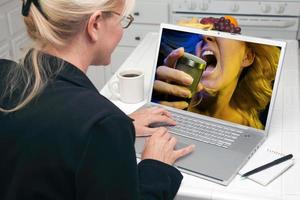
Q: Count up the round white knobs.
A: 5